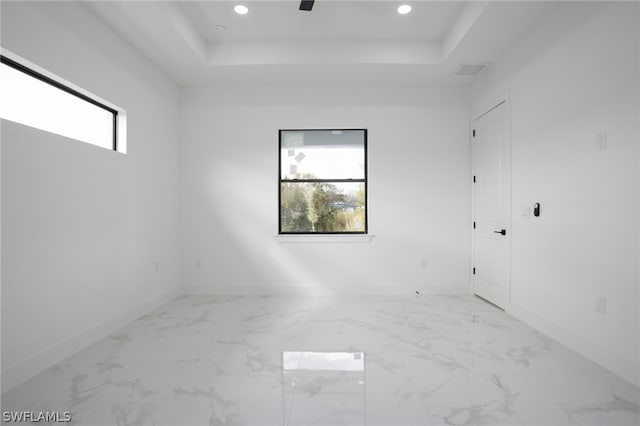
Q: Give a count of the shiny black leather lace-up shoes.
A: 0